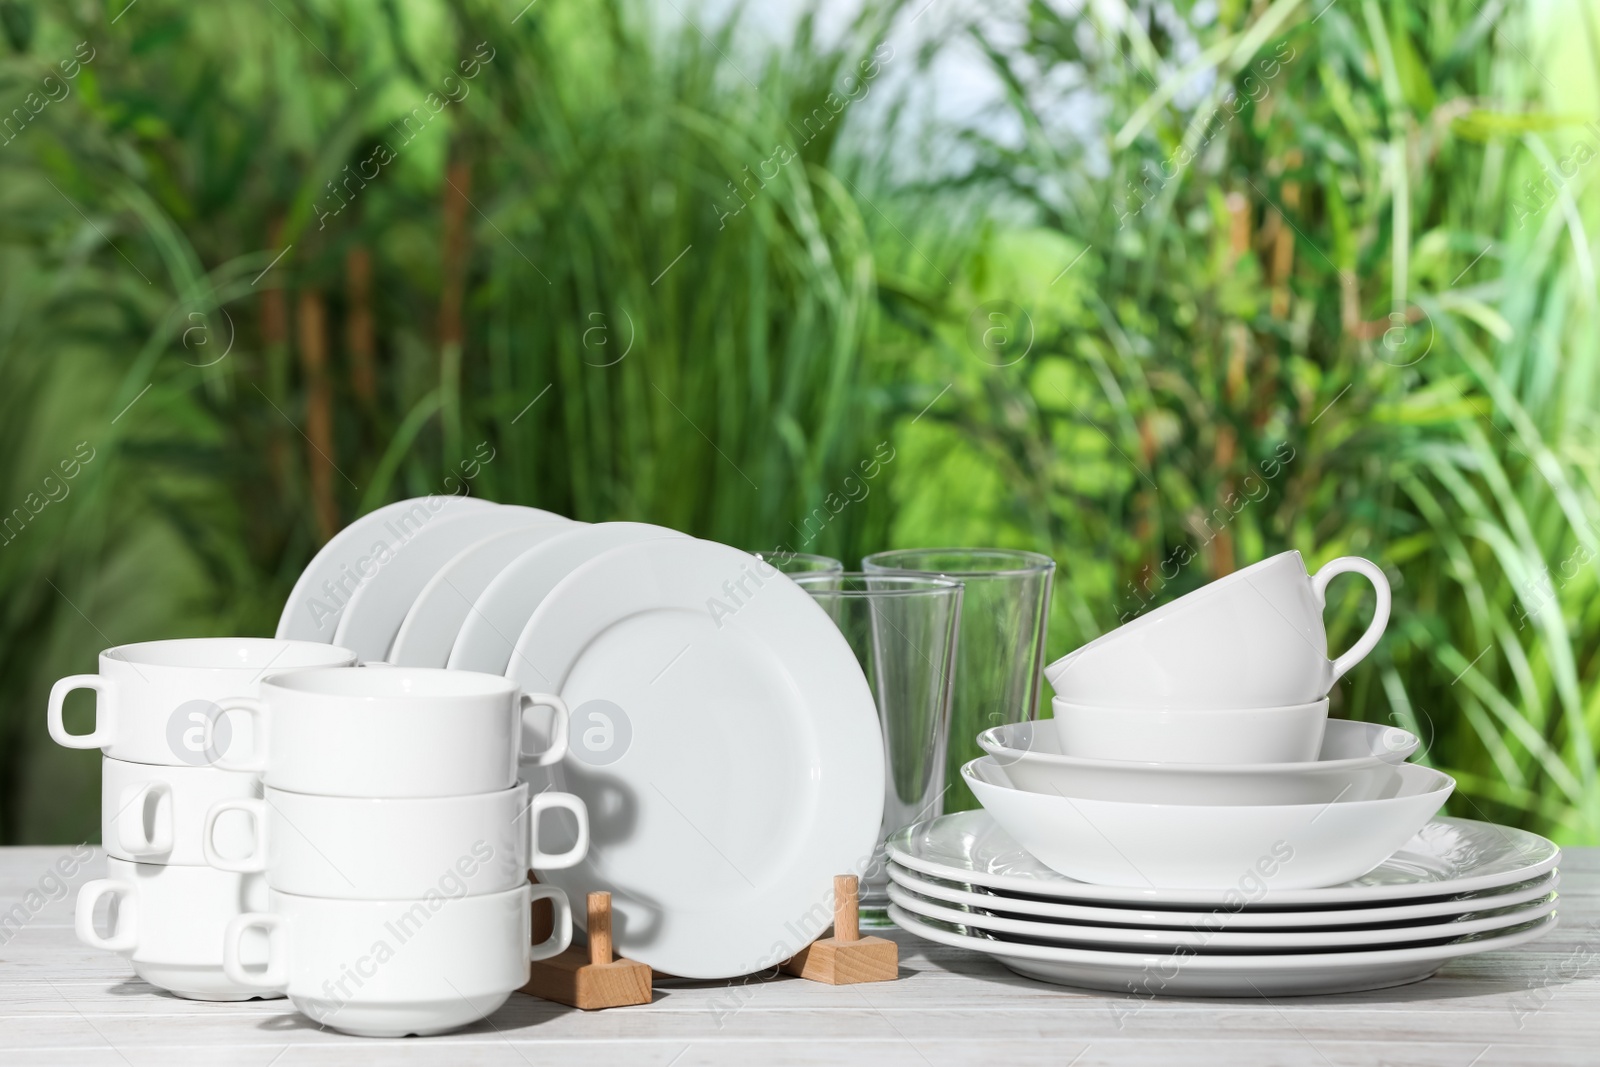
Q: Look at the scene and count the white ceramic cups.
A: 8